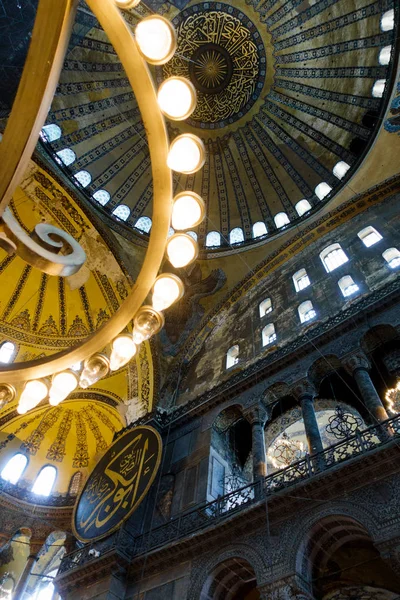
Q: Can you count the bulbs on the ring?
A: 13